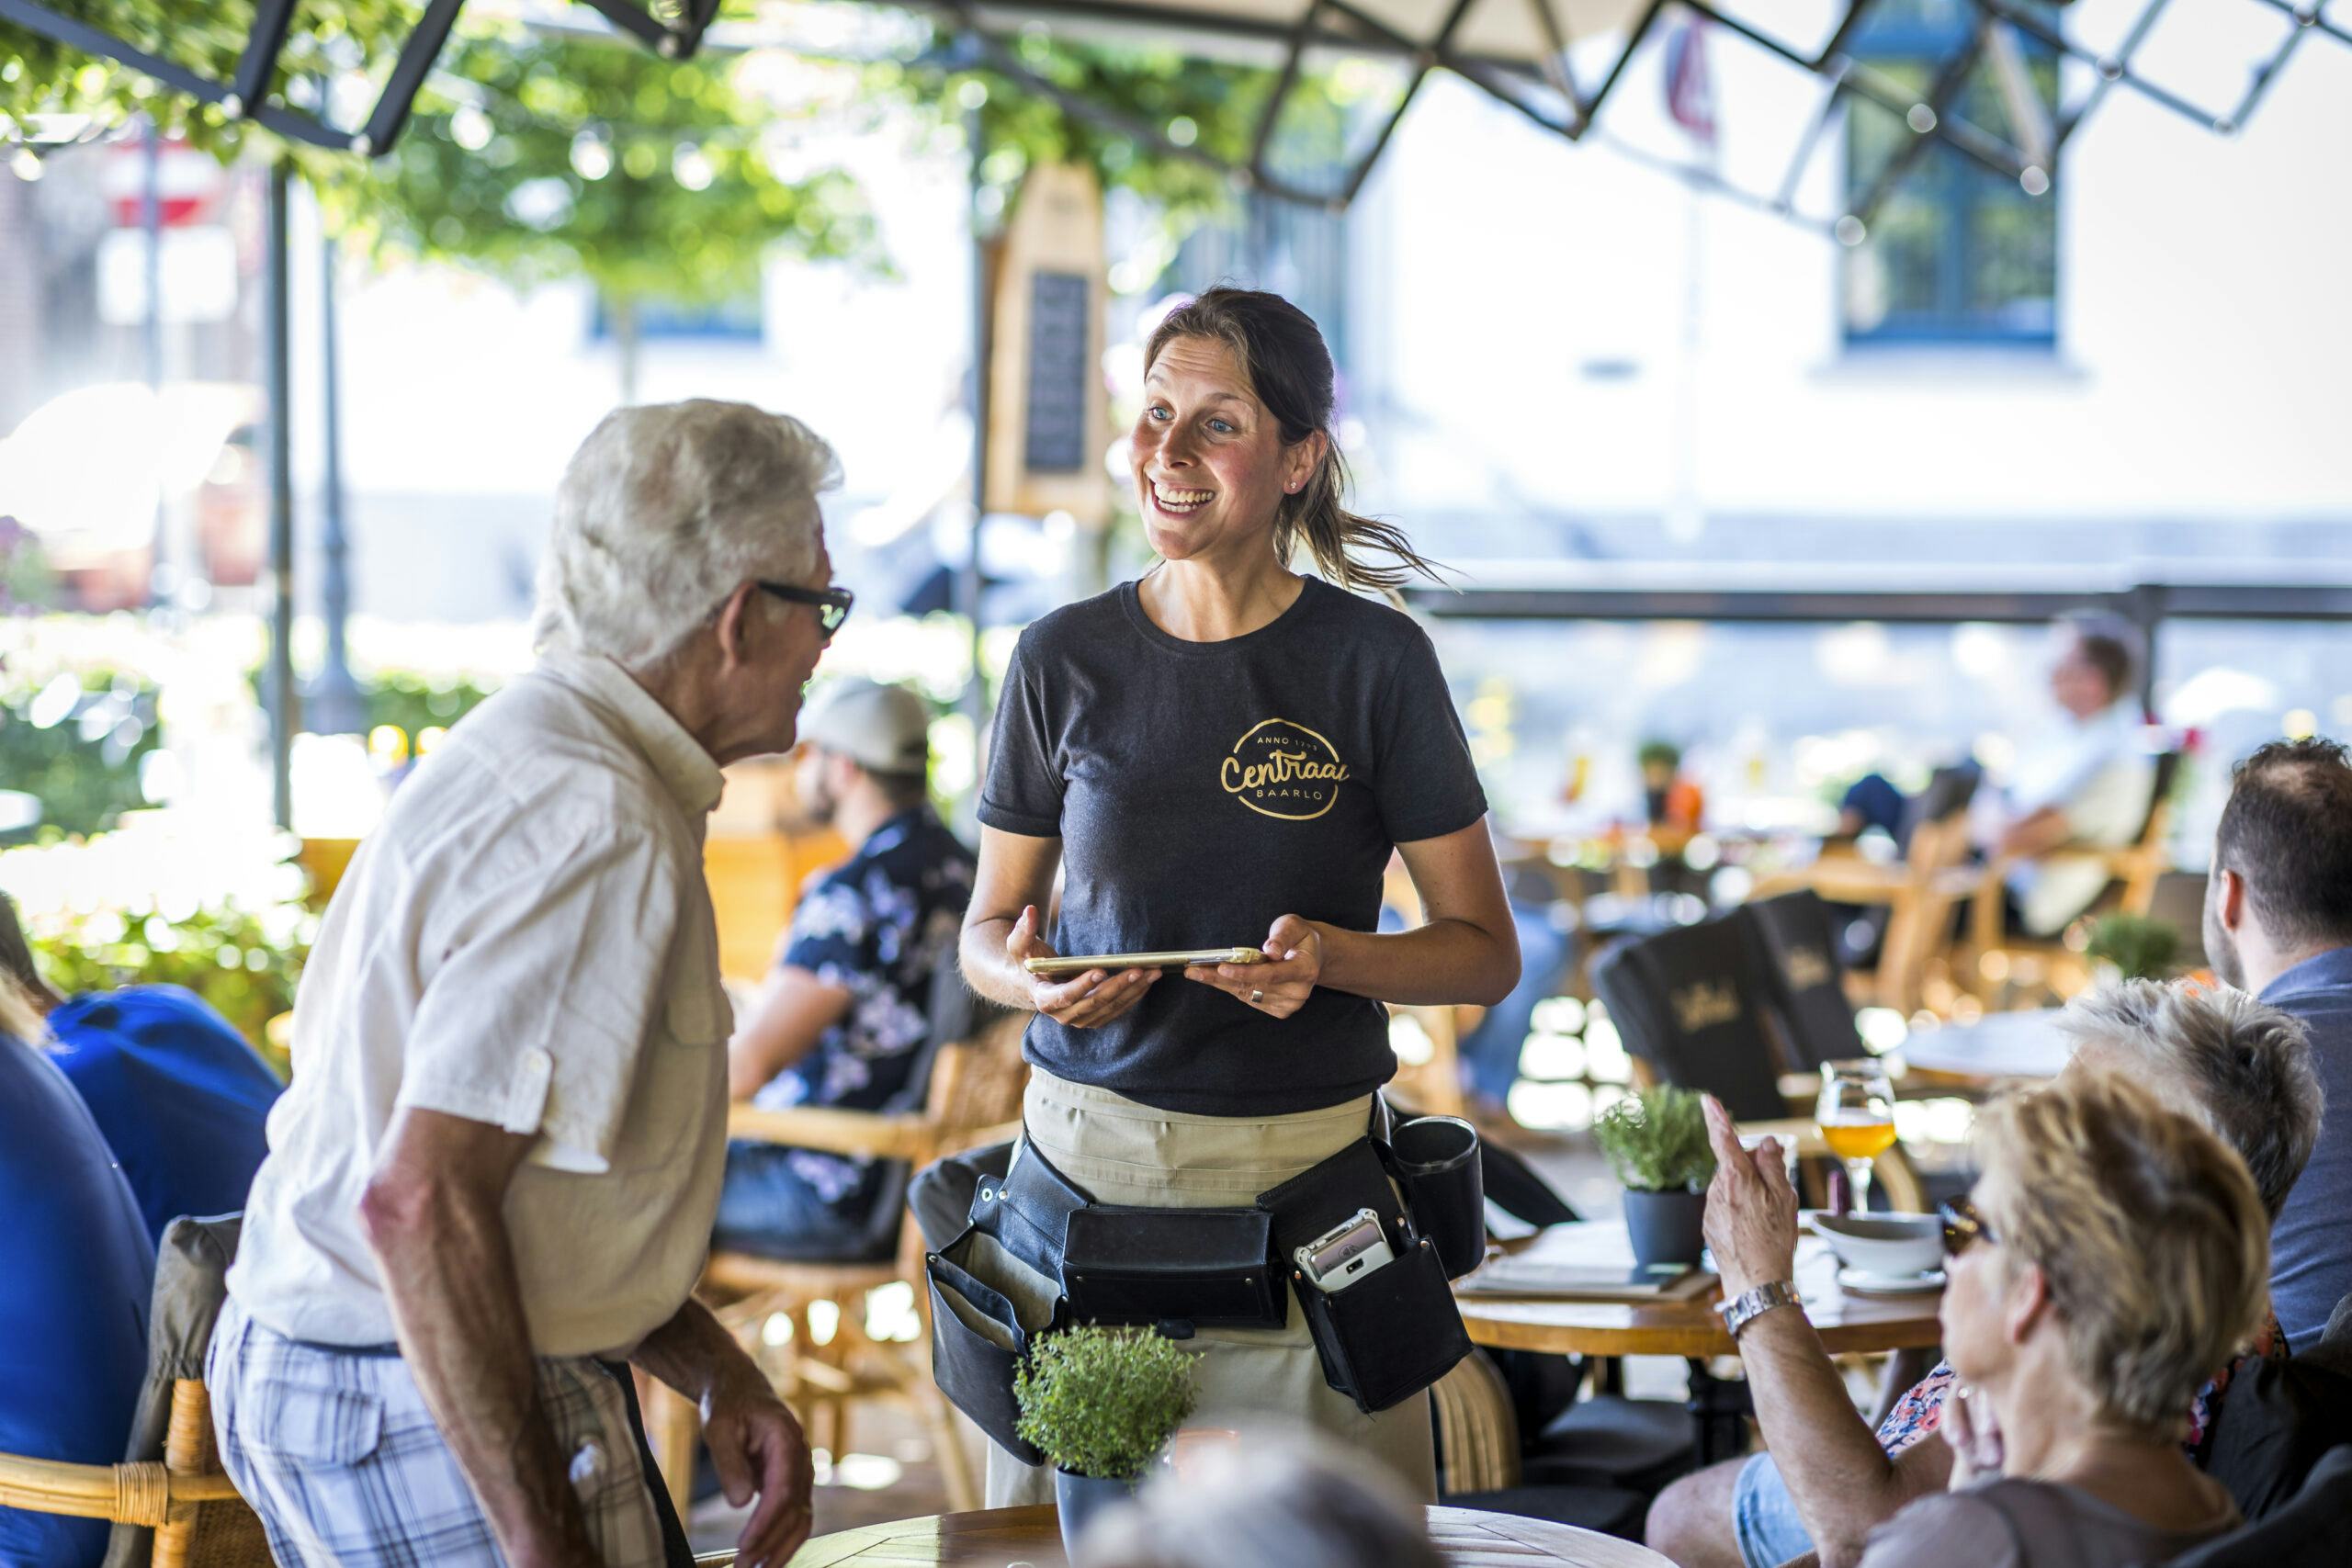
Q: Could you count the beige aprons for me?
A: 1